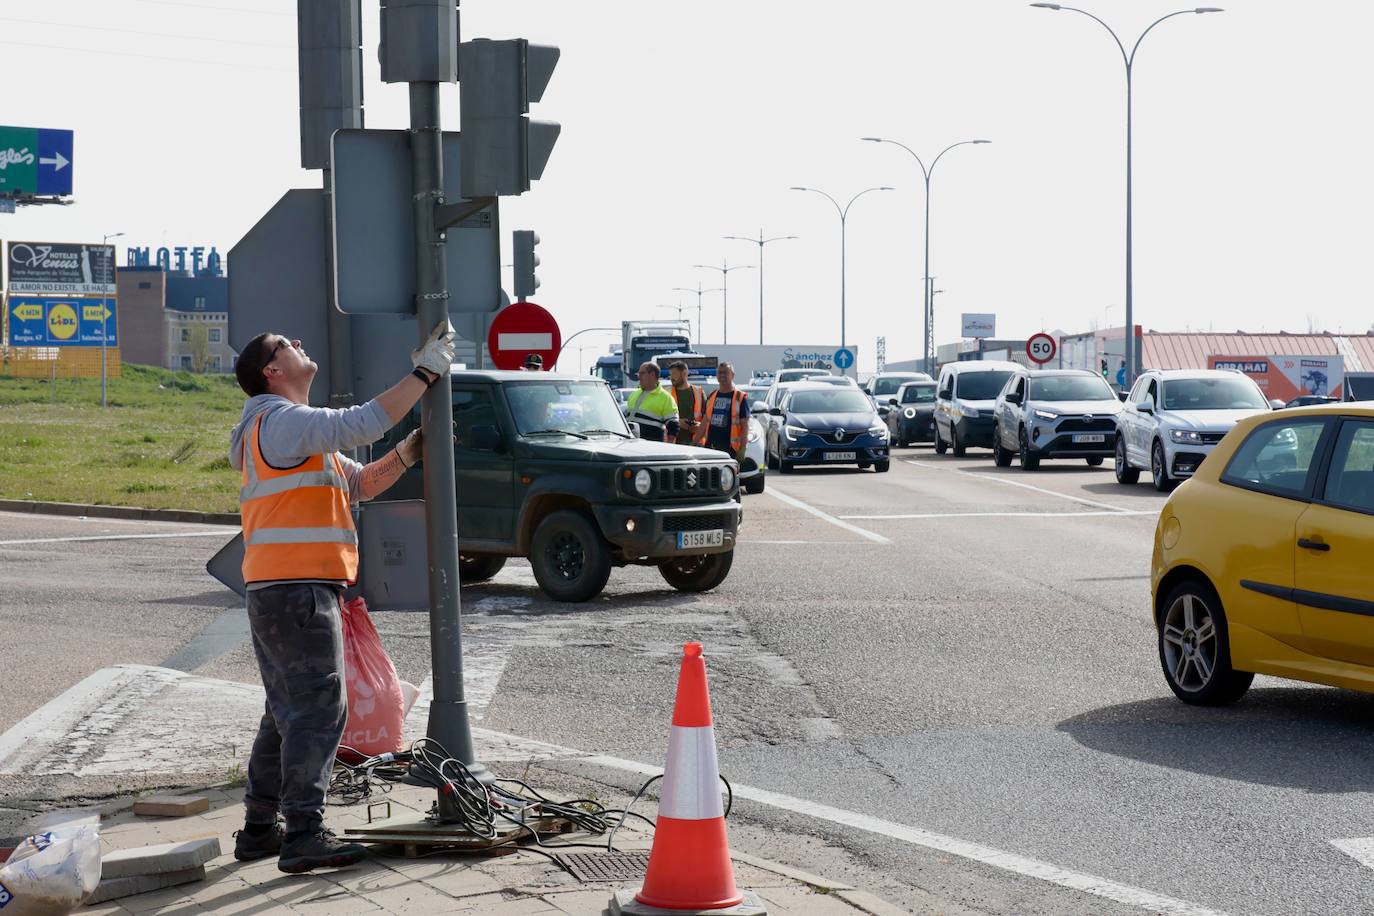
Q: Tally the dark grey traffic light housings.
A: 4